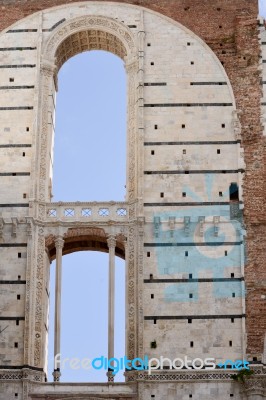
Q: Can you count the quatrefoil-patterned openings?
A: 5